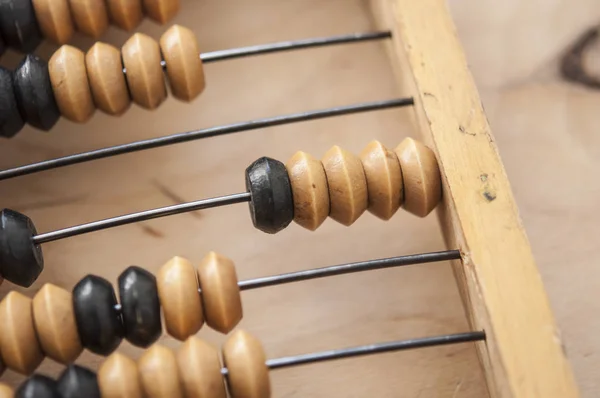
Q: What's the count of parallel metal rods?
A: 5